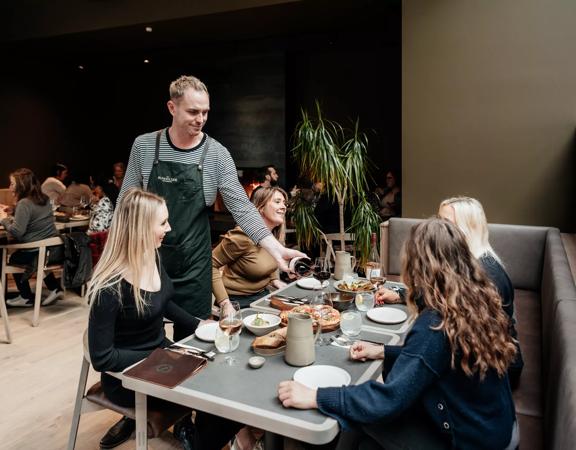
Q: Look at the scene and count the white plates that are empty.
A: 4